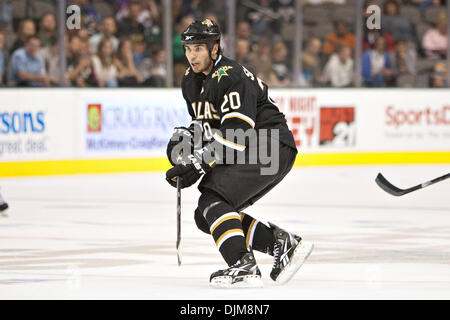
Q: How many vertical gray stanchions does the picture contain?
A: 5